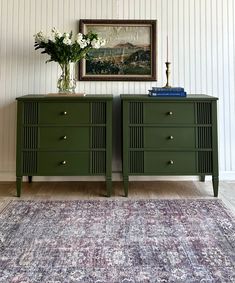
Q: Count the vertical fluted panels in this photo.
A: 12